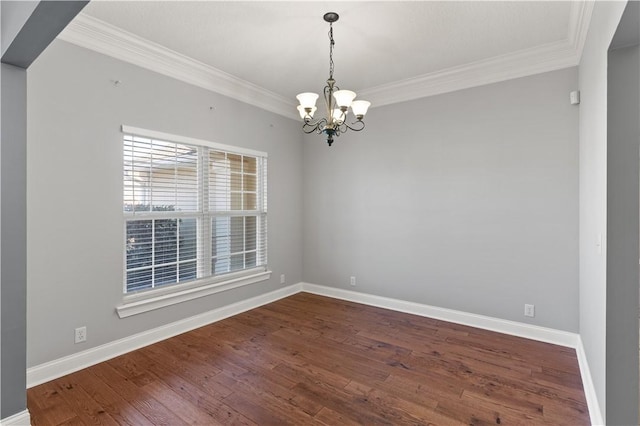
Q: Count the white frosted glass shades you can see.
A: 5